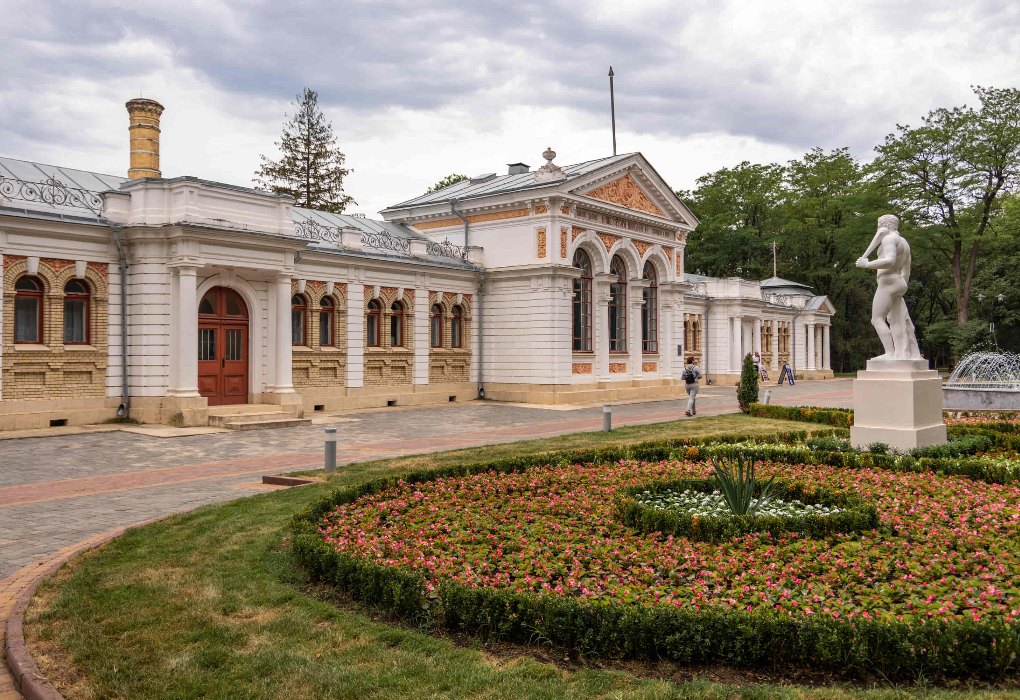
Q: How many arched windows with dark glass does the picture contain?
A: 11